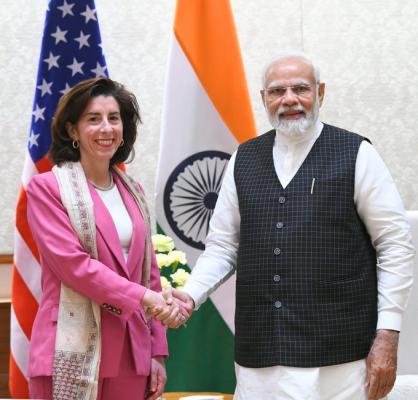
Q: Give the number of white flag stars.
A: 11